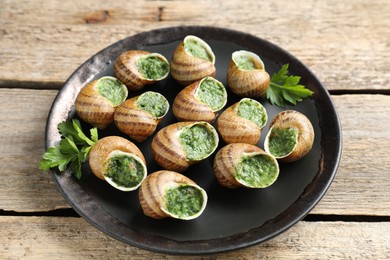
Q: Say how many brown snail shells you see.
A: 12